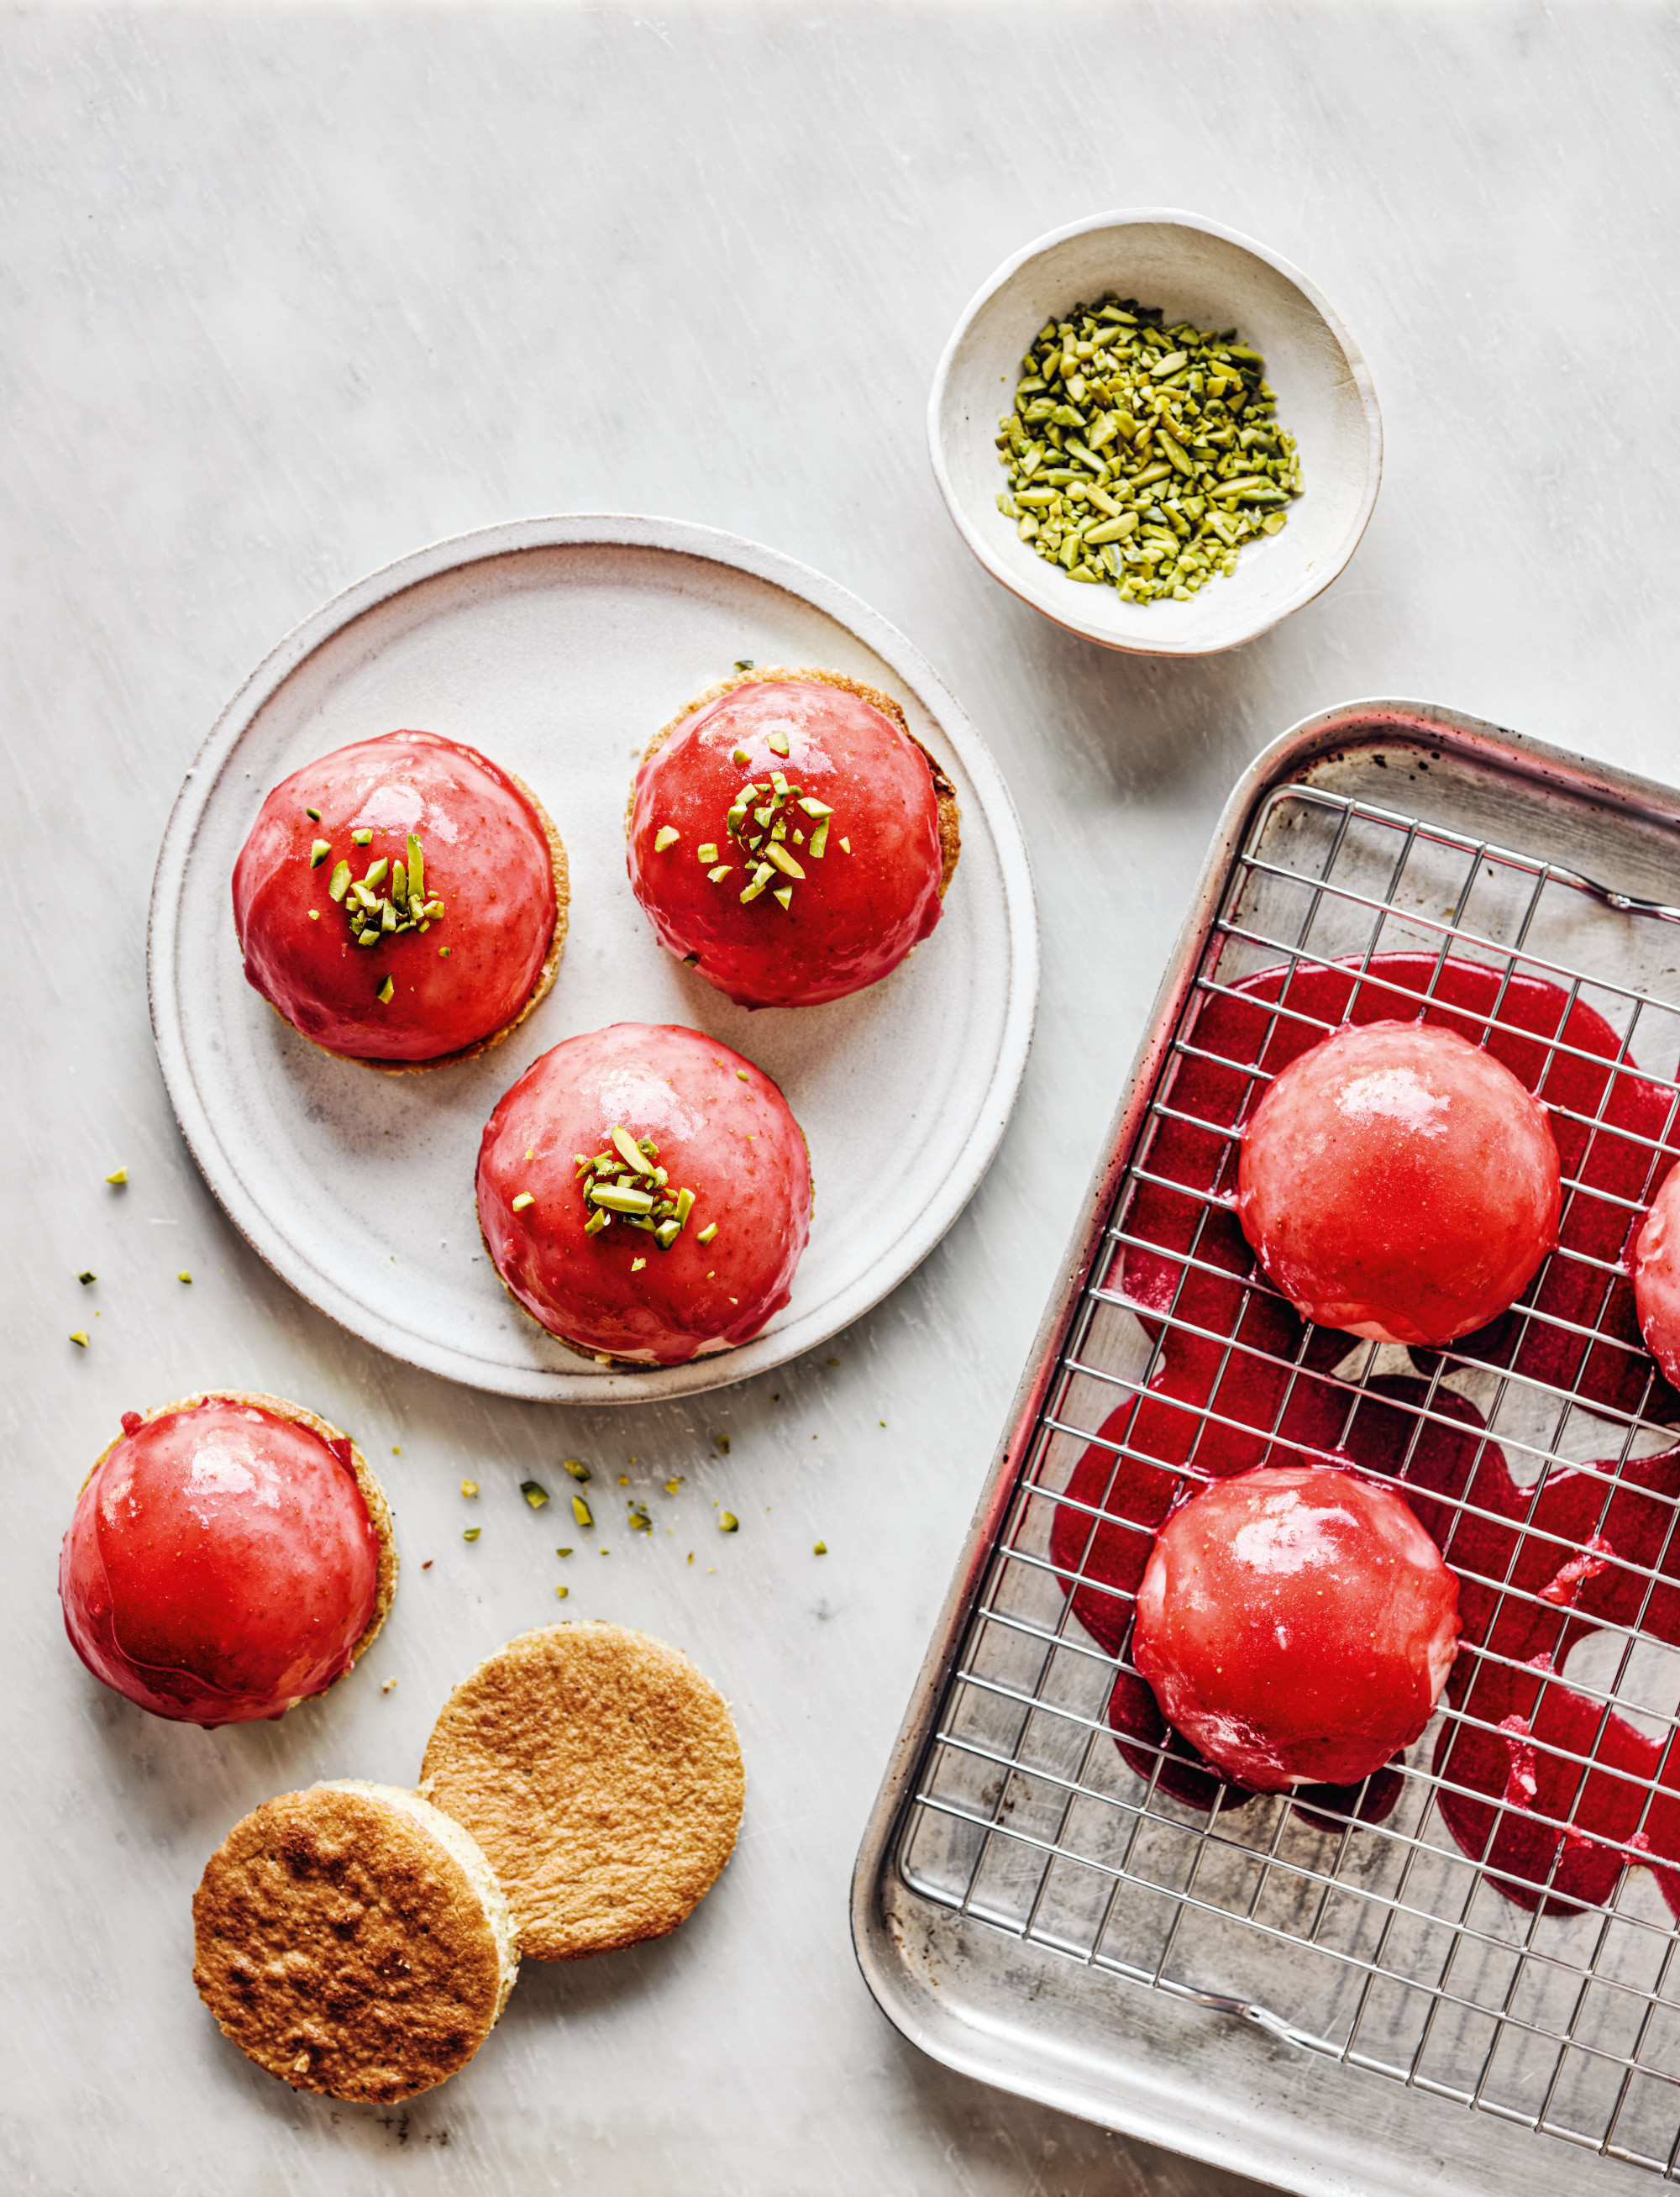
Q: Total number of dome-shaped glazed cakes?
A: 7